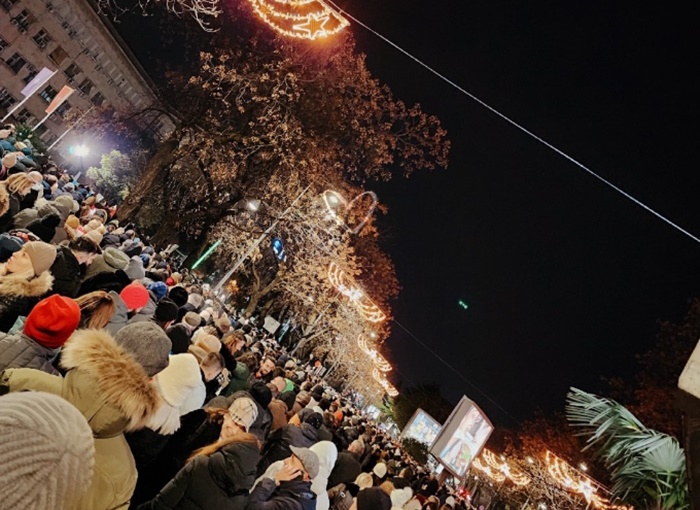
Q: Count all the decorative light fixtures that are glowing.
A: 8